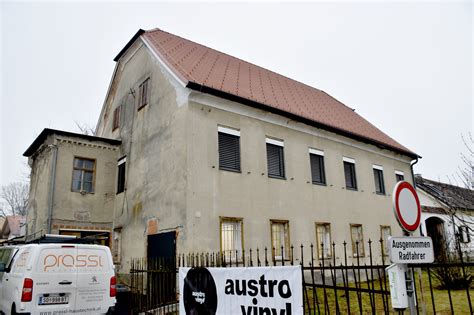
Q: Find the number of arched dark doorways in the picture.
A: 1